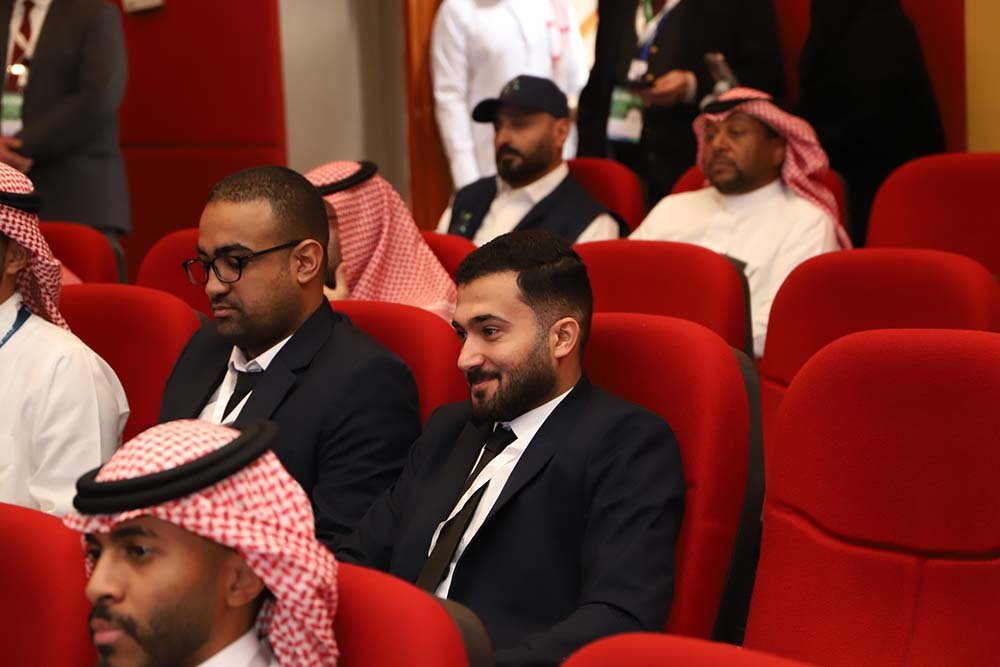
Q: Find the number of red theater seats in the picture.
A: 15